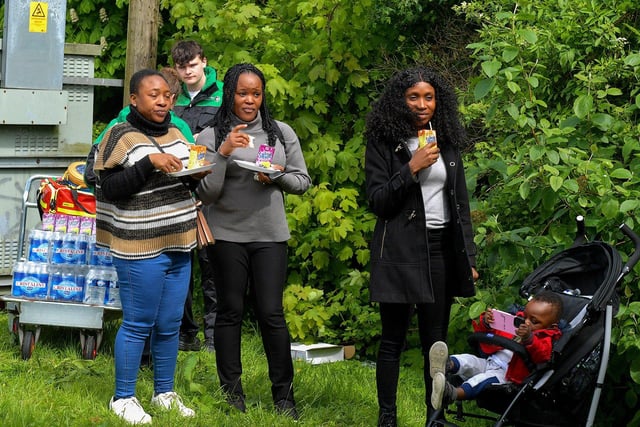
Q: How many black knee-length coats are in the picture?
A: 1